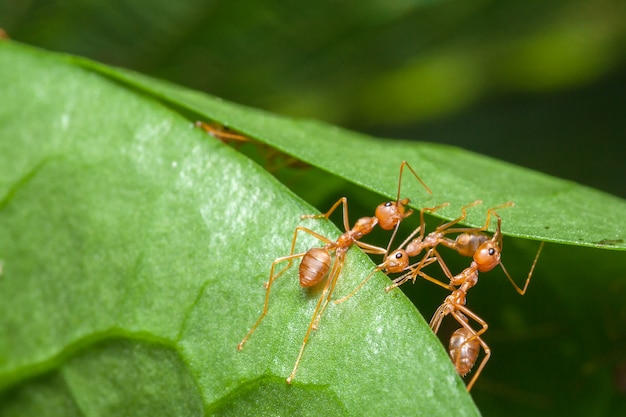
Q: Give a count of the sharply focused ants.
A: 3